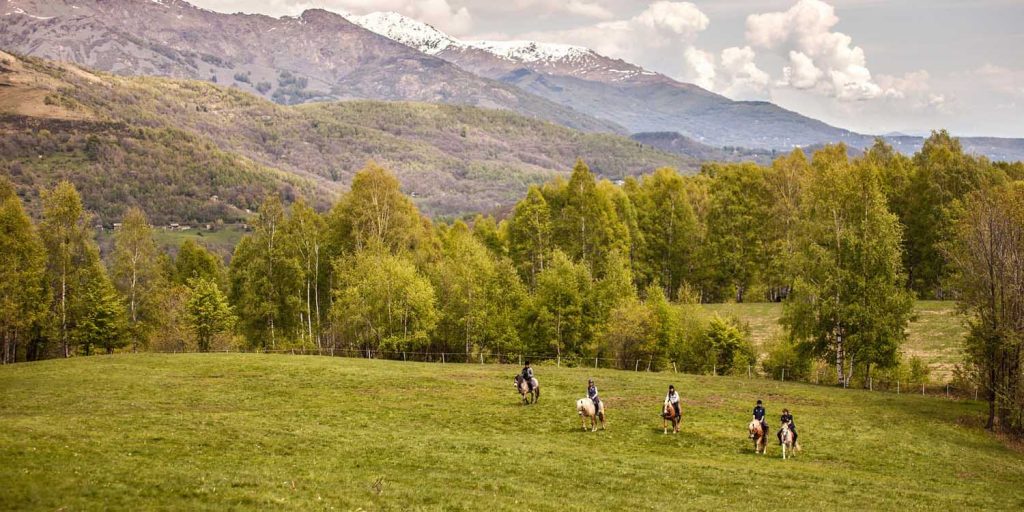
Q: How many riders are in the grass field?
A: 5